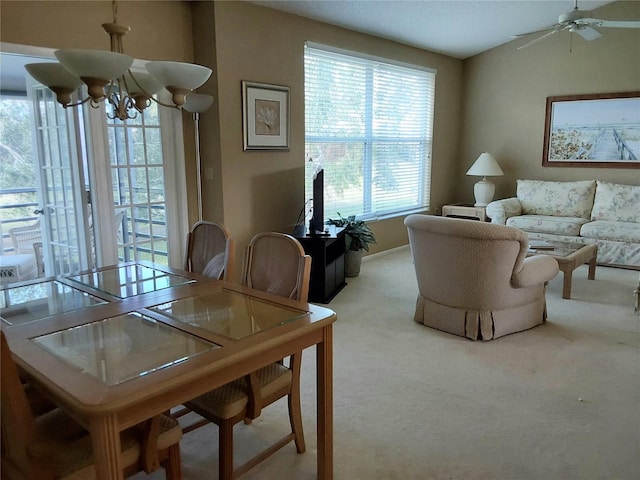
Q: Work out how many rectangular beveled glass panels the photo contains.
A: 4